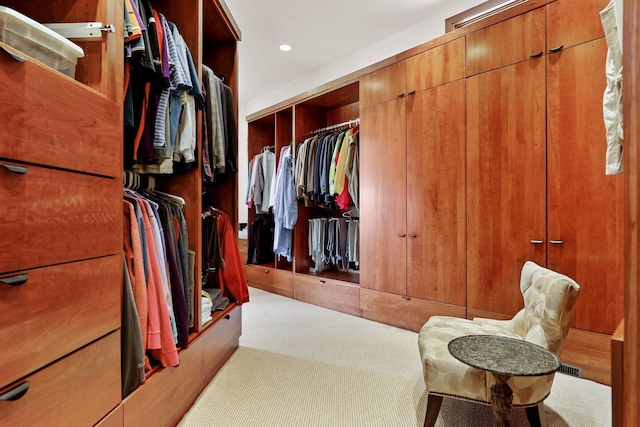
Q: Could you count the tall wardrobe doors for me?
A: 4